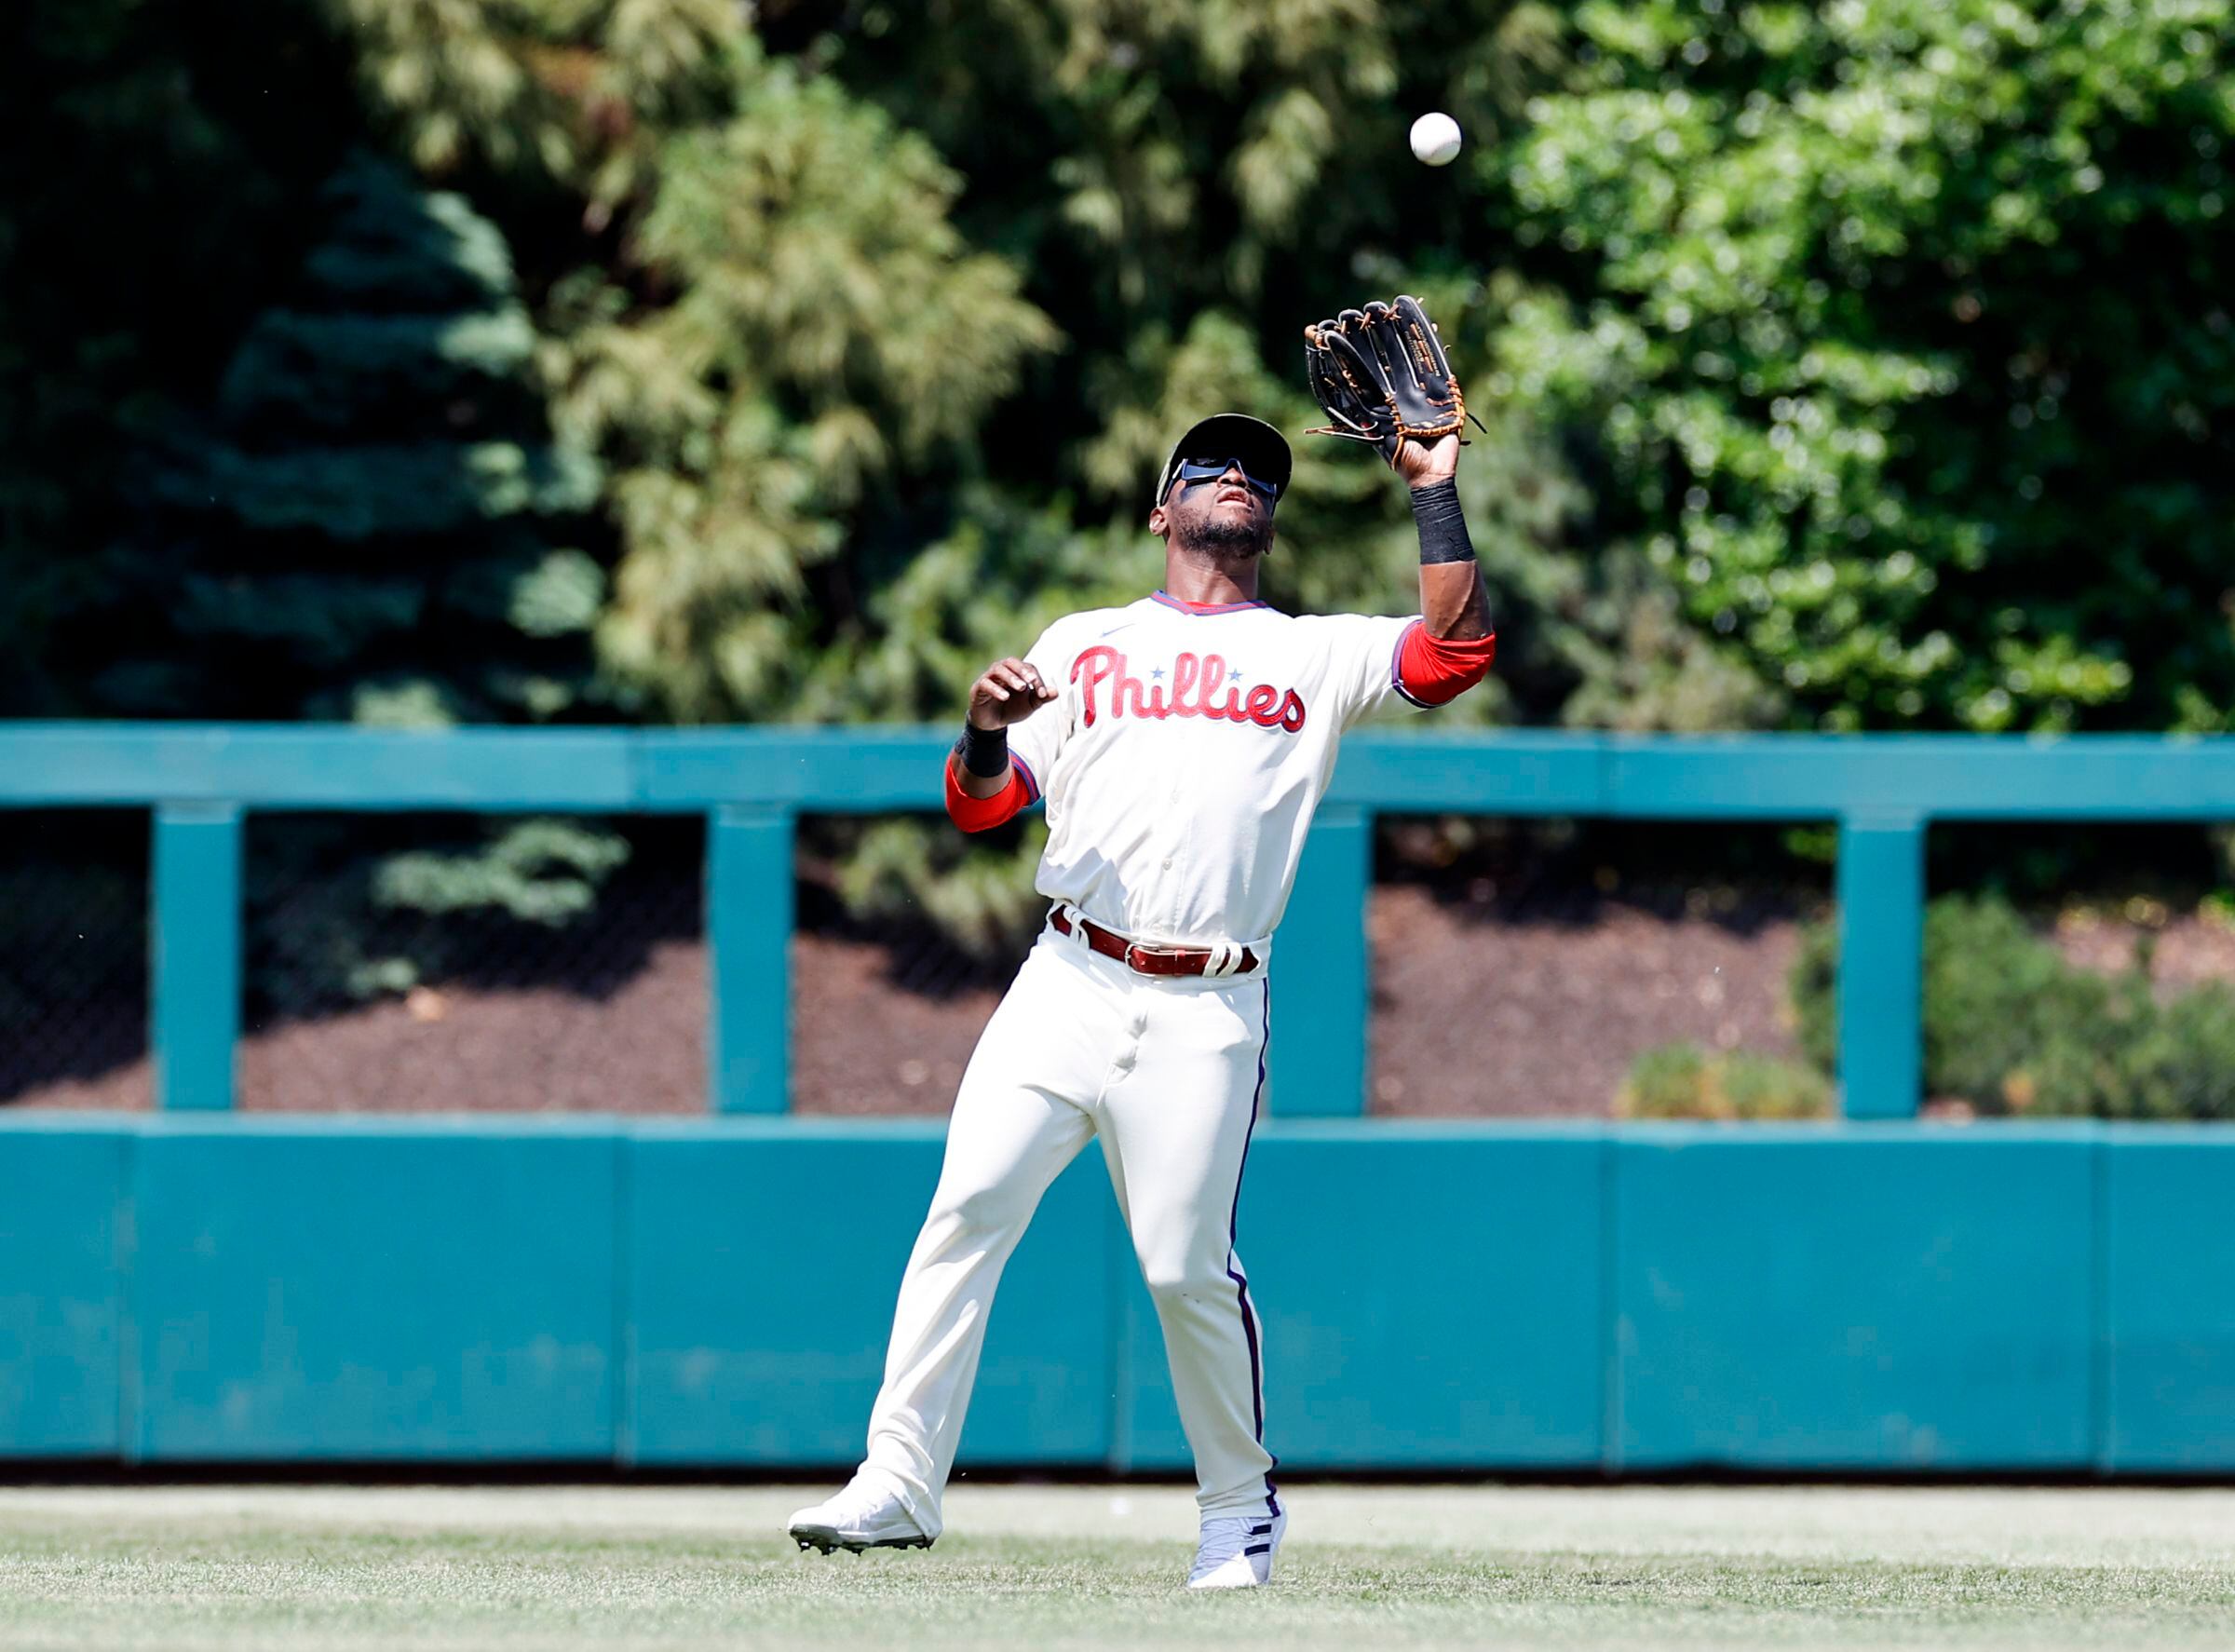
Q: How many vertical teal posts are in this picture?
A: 4